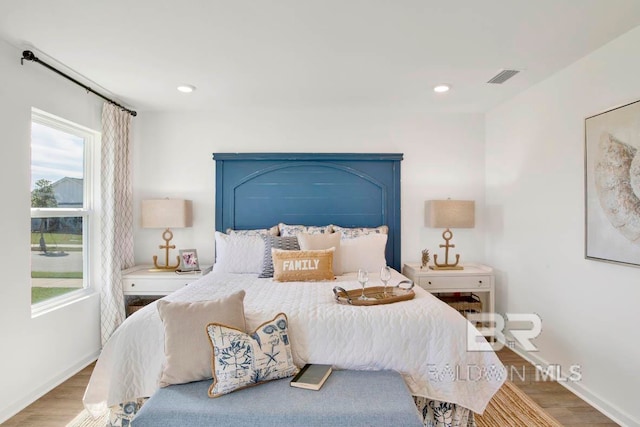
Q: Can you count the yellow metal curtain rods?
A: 0